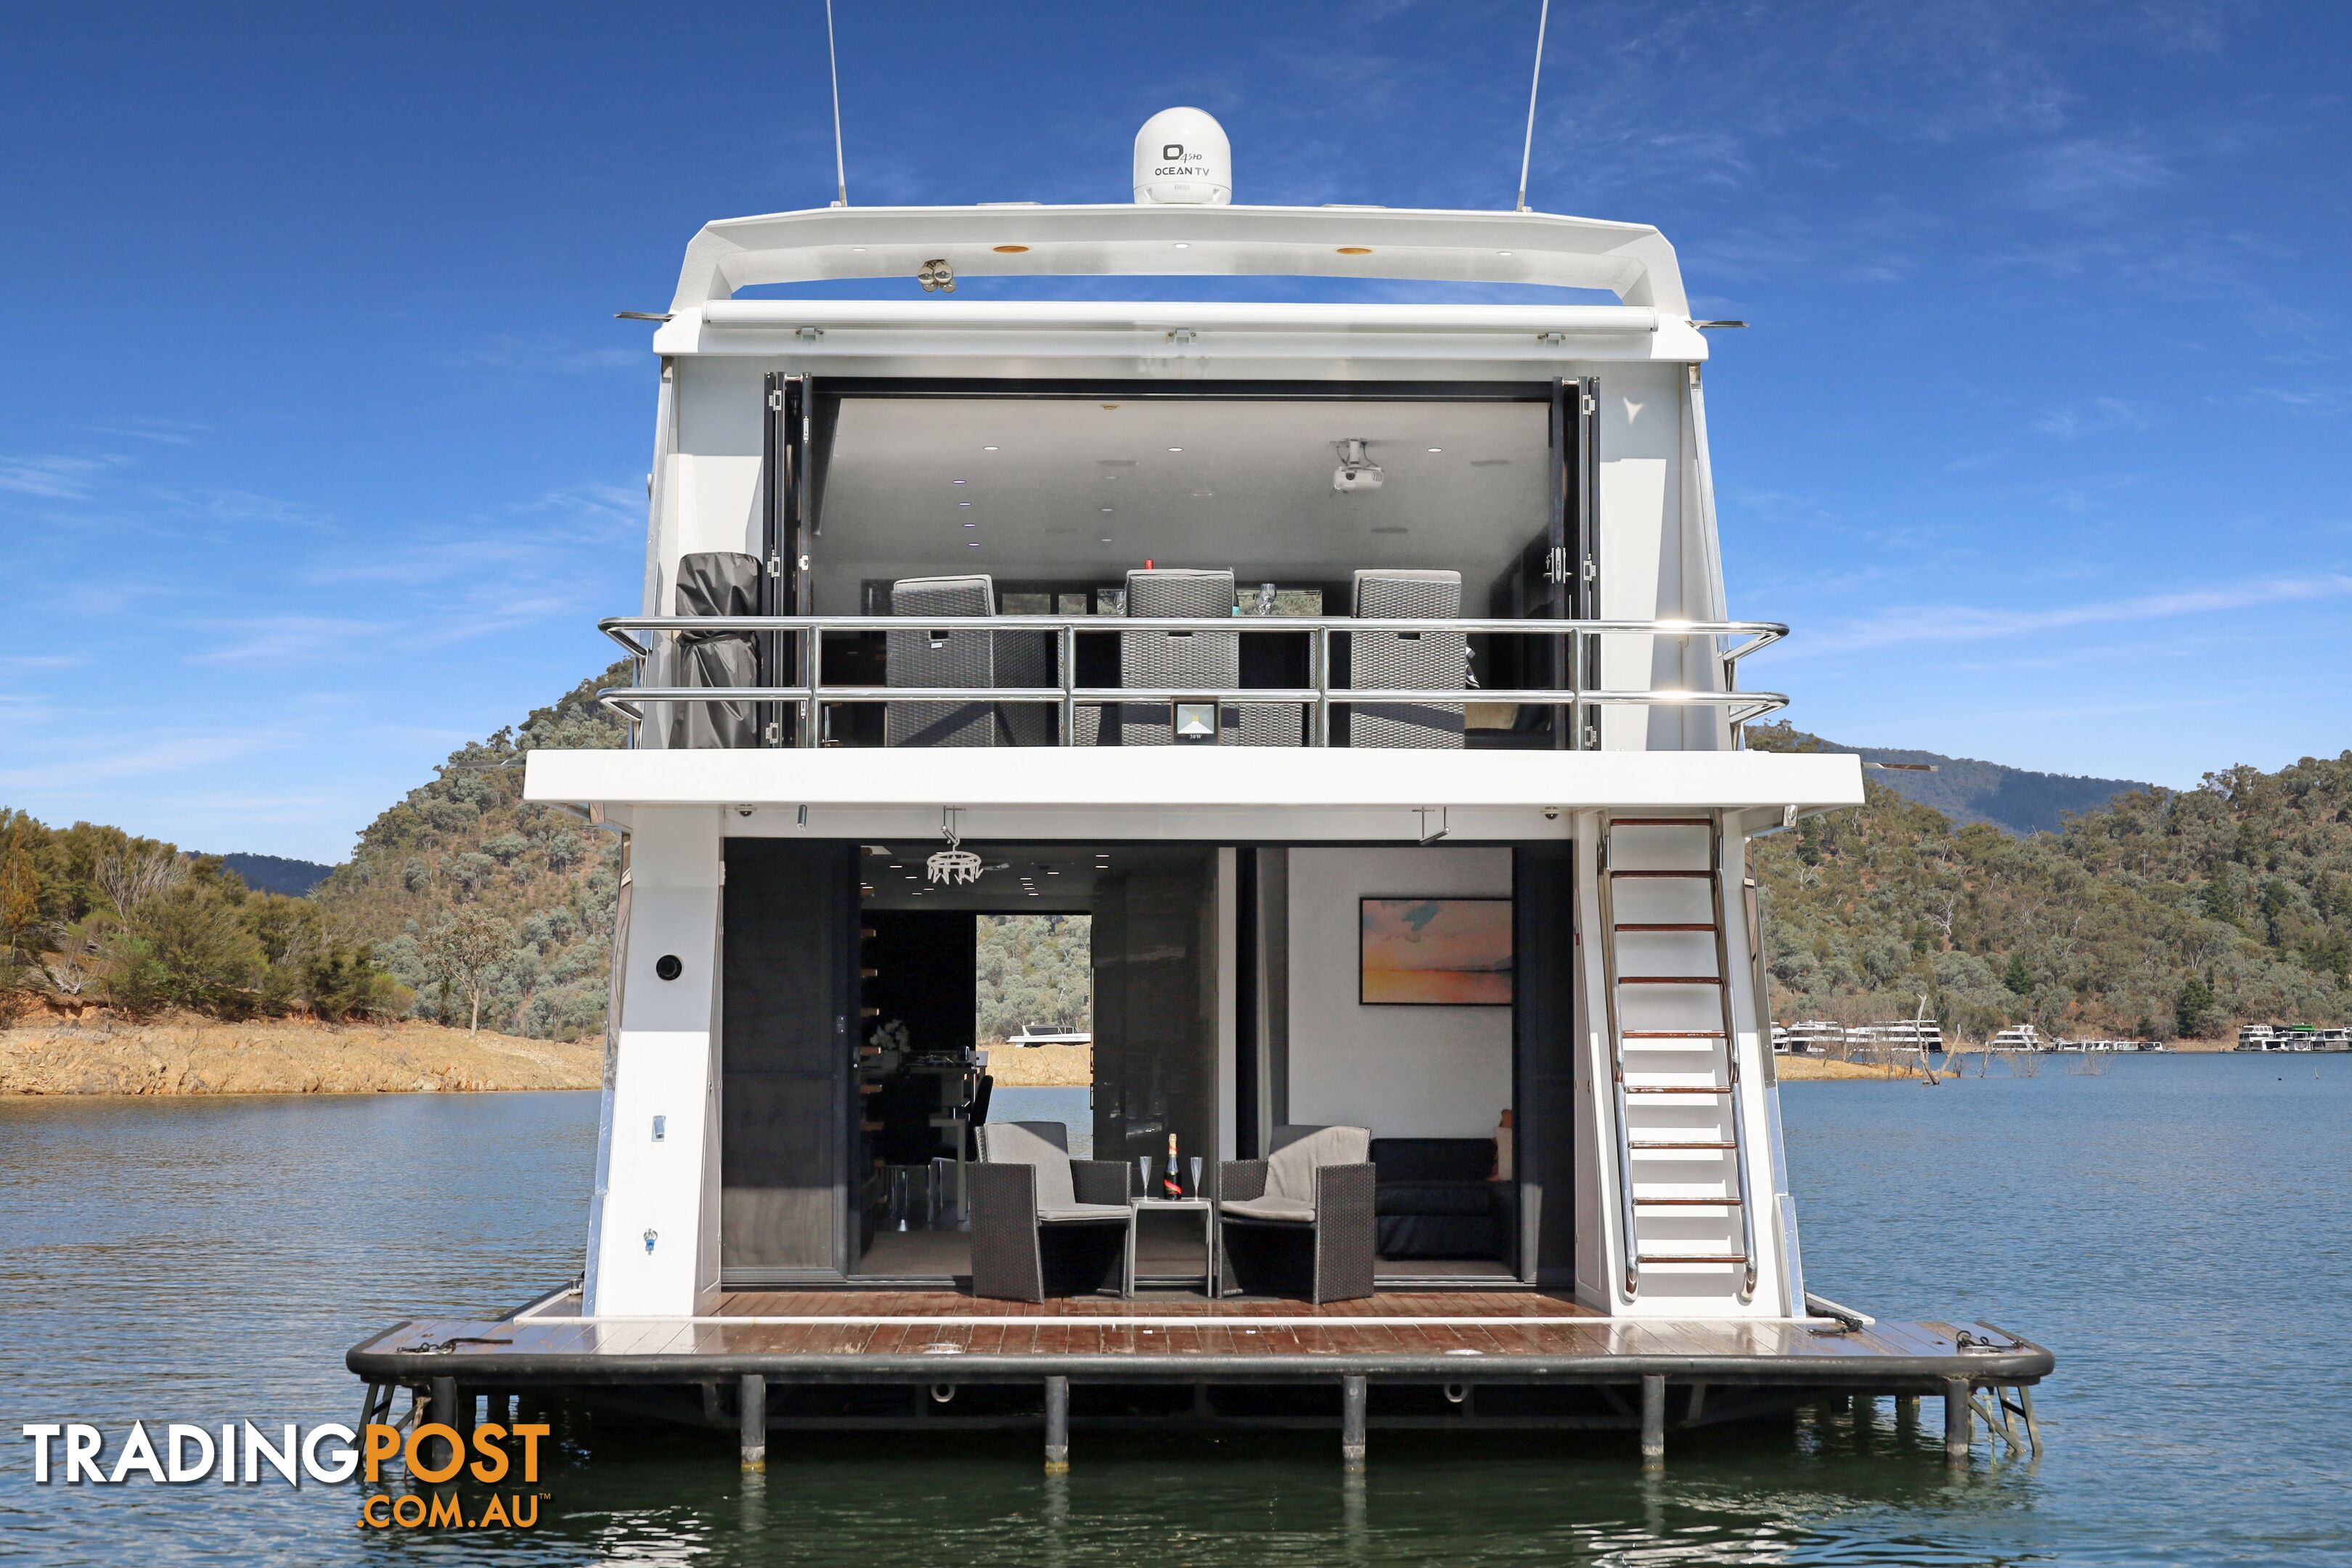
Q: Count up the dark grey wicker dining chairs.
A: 3